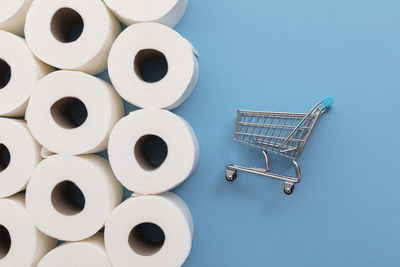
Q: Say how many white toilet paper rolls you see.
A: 12